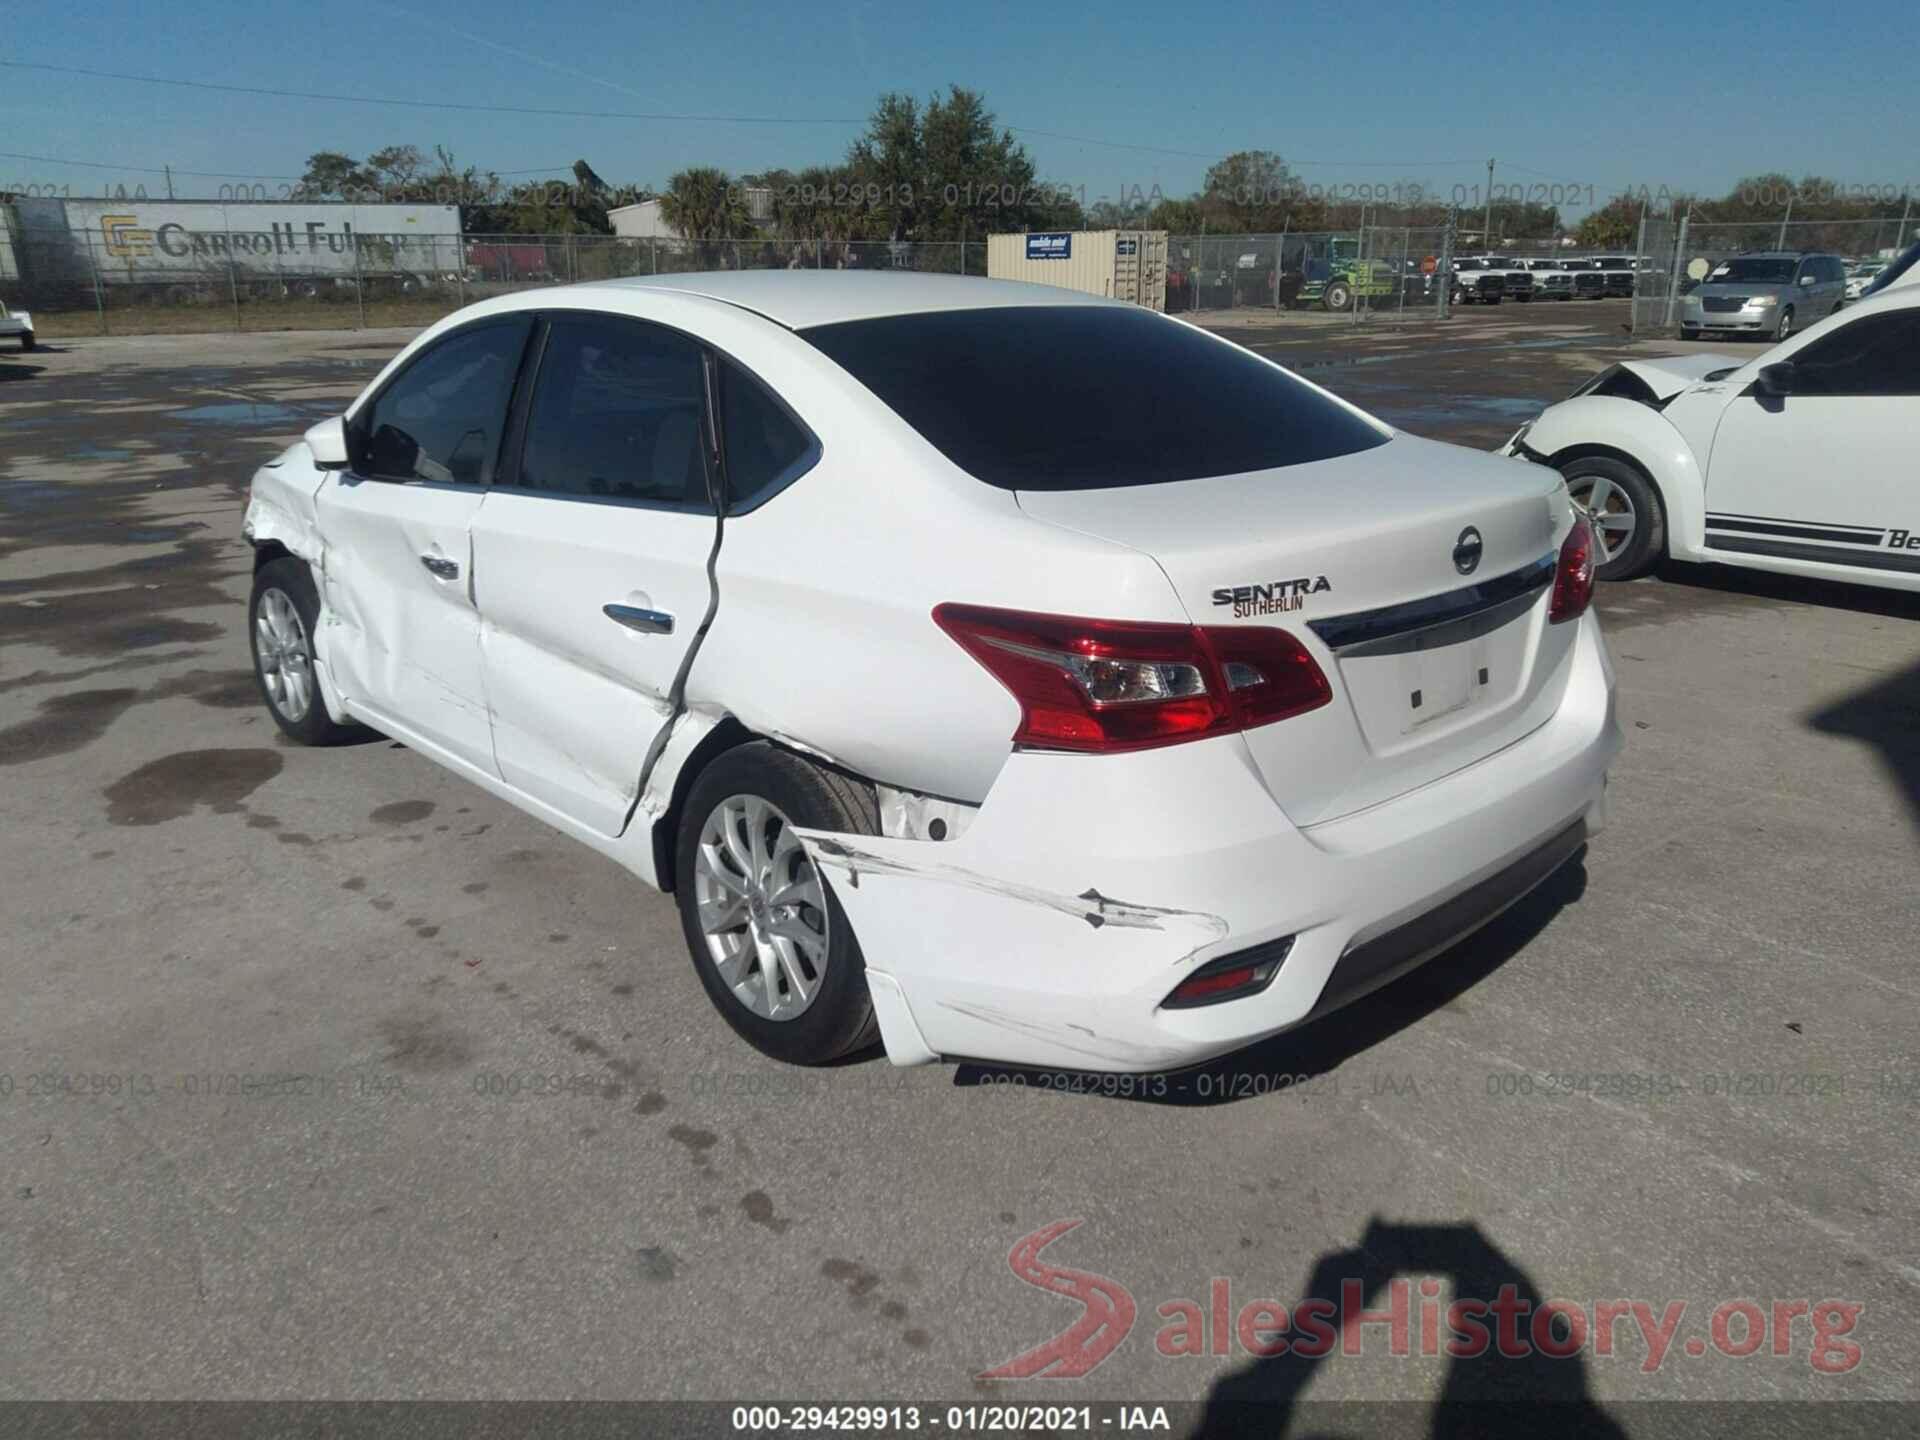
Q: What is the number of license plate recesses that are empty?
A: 1